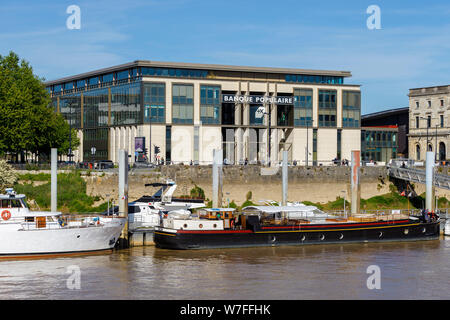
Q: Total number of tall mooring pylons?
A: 6